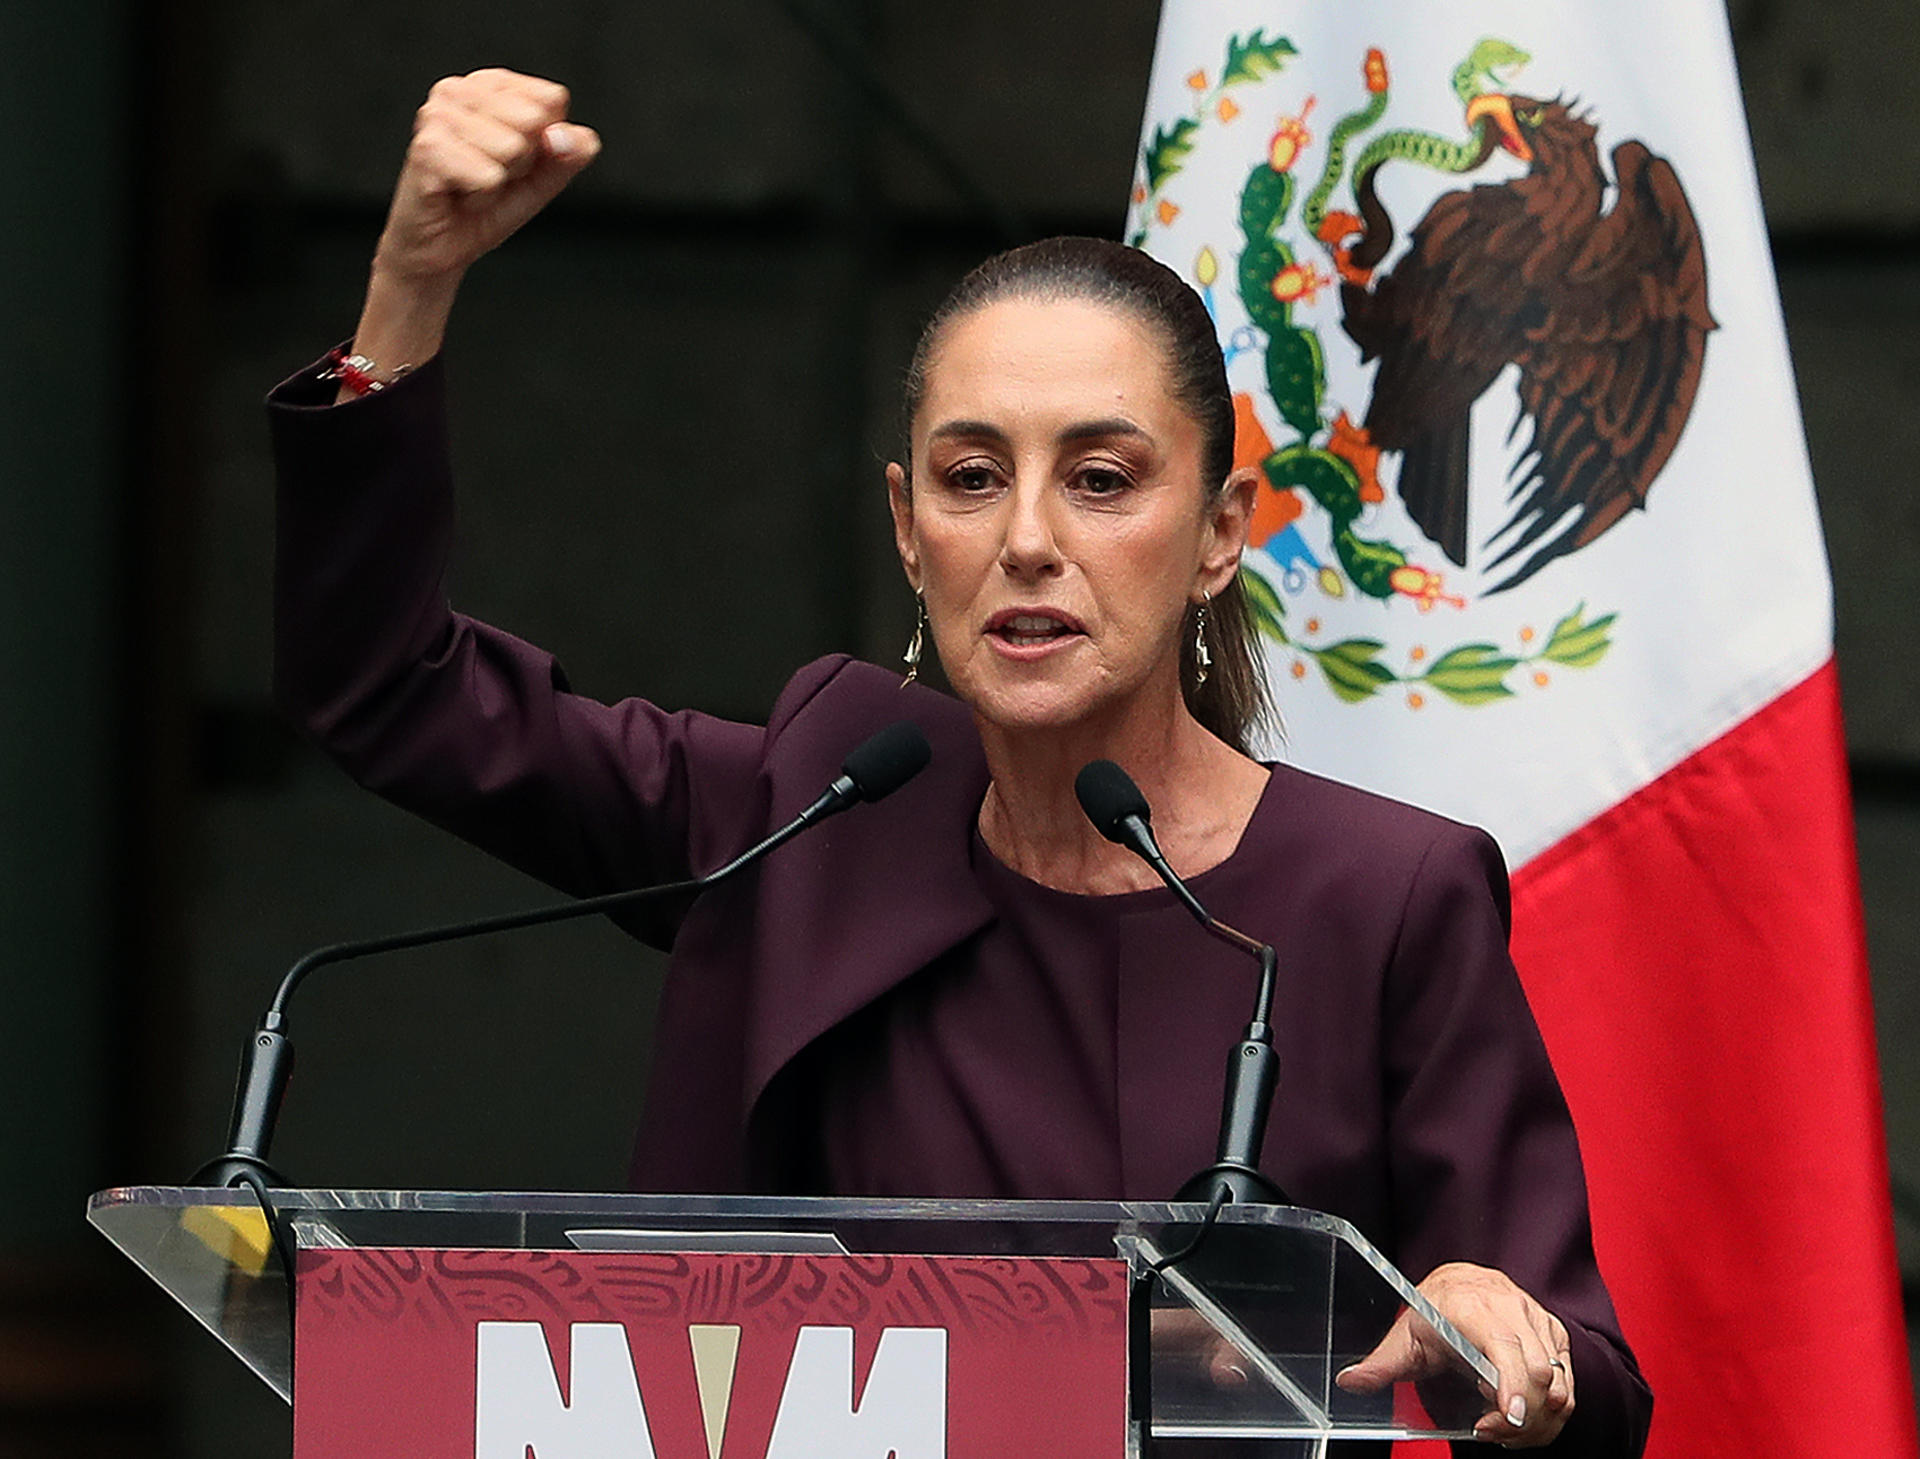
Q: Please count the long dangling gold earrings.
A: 2